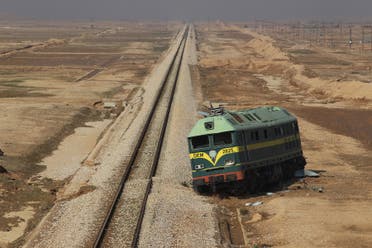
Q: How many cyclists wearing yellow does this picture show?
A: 0